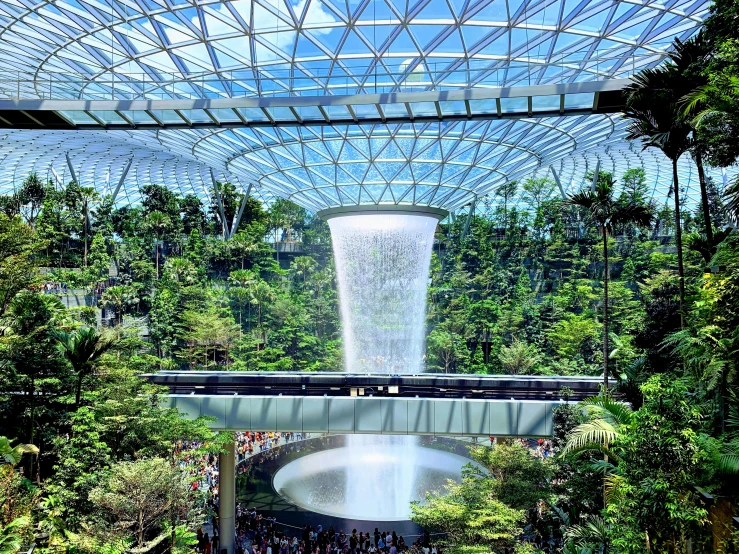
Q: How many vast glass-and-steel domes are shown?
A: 1